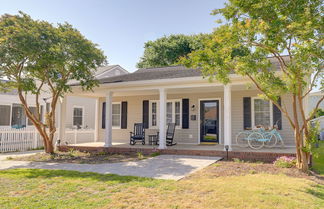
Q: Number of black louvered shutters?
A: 6